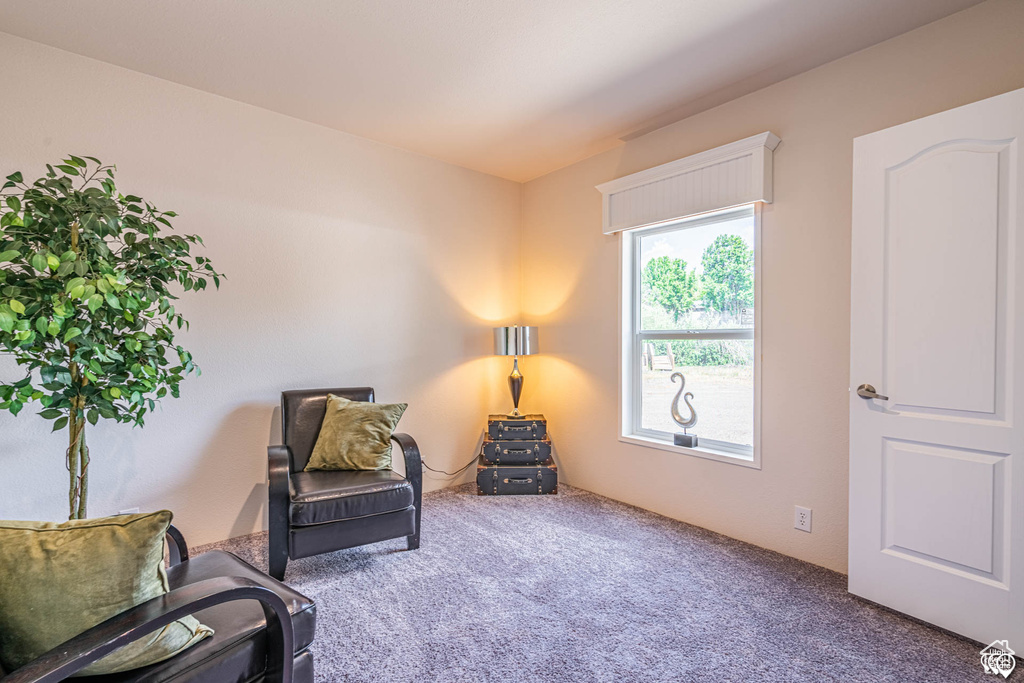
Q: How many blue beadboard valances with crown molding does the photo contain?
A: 0